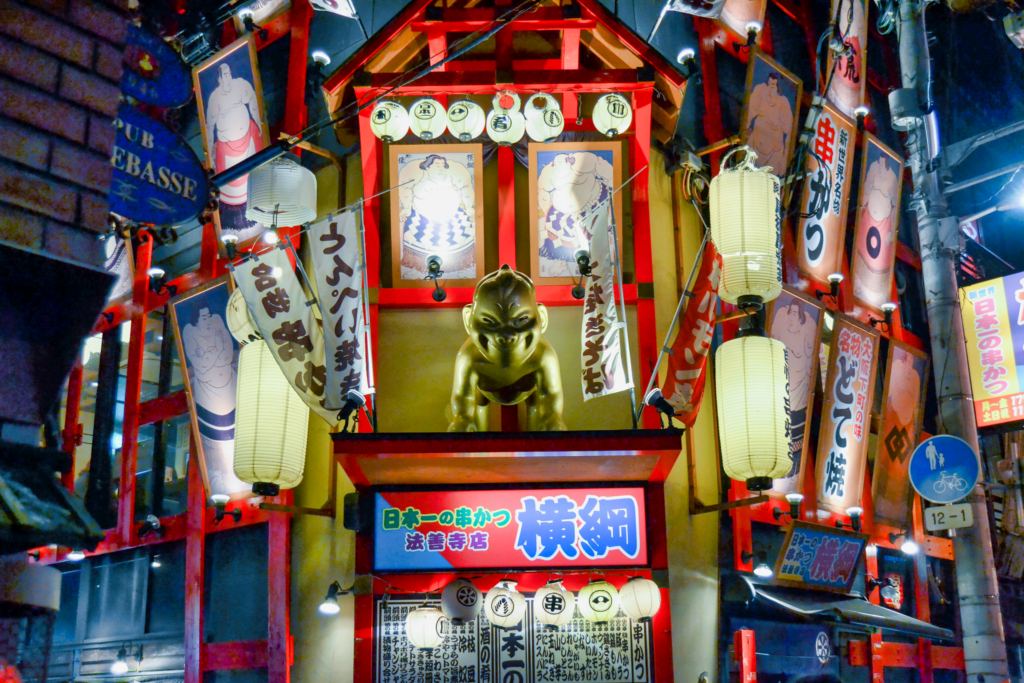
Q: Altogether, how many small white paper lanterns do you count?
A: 12